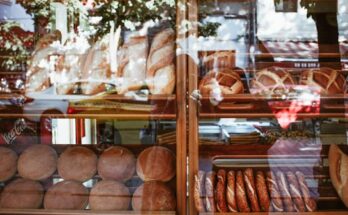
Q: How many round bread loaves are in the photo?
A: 12